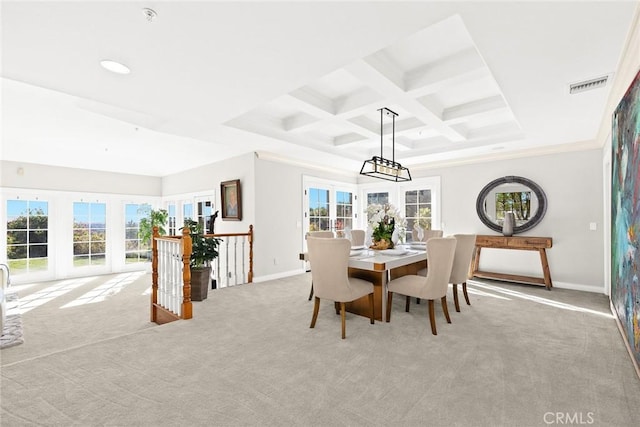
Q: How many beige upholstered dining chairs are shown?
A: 6